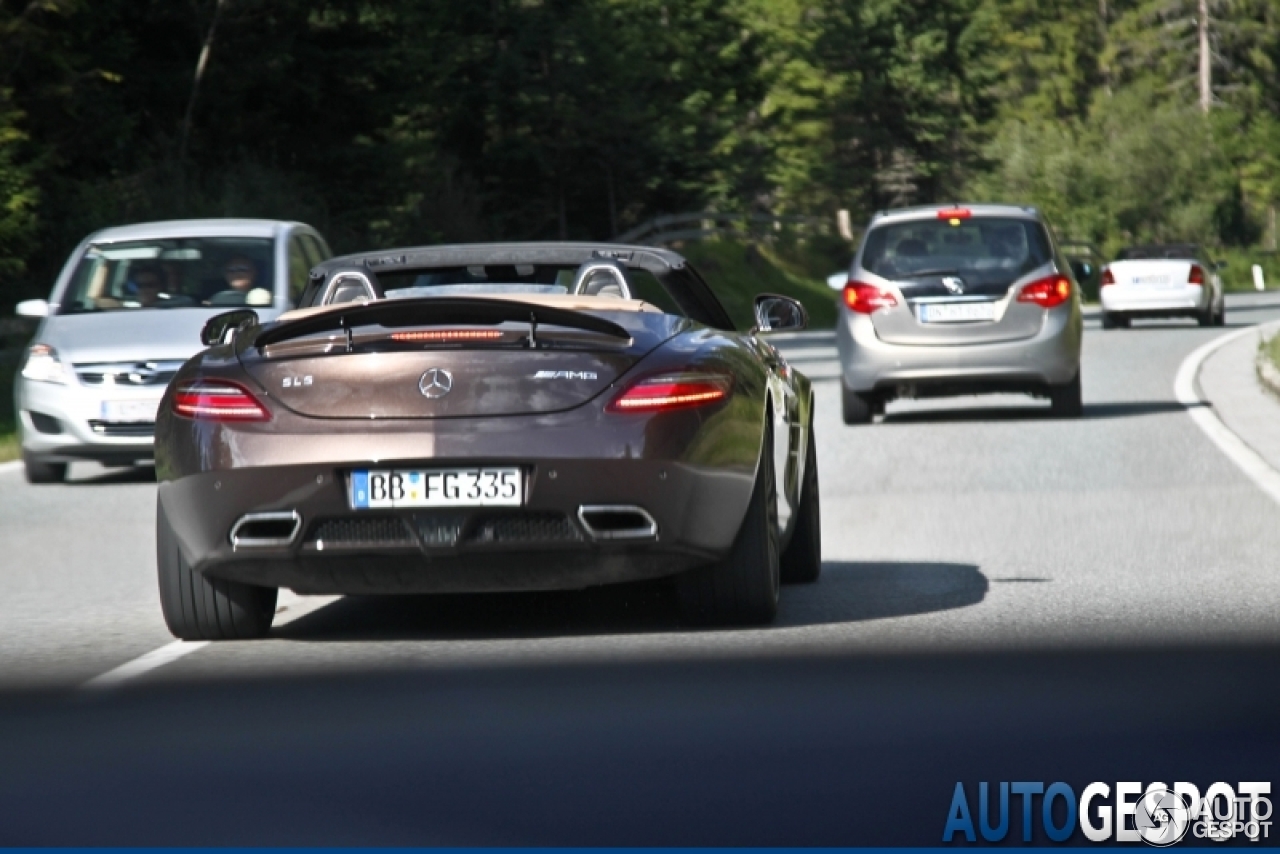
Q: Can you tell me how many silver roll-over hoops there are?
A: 2